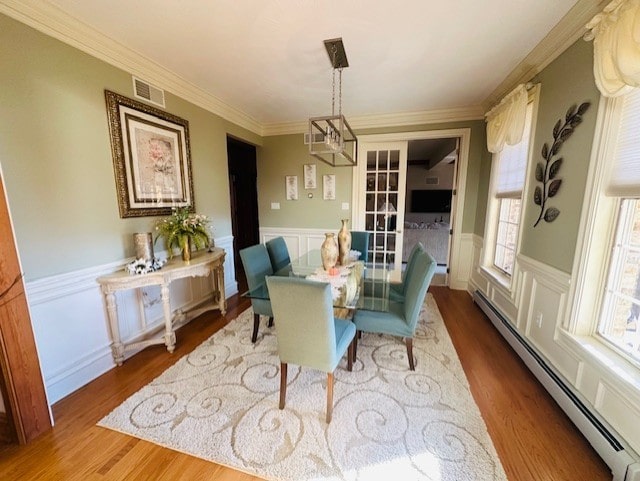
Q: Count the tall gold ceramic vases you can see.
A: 2